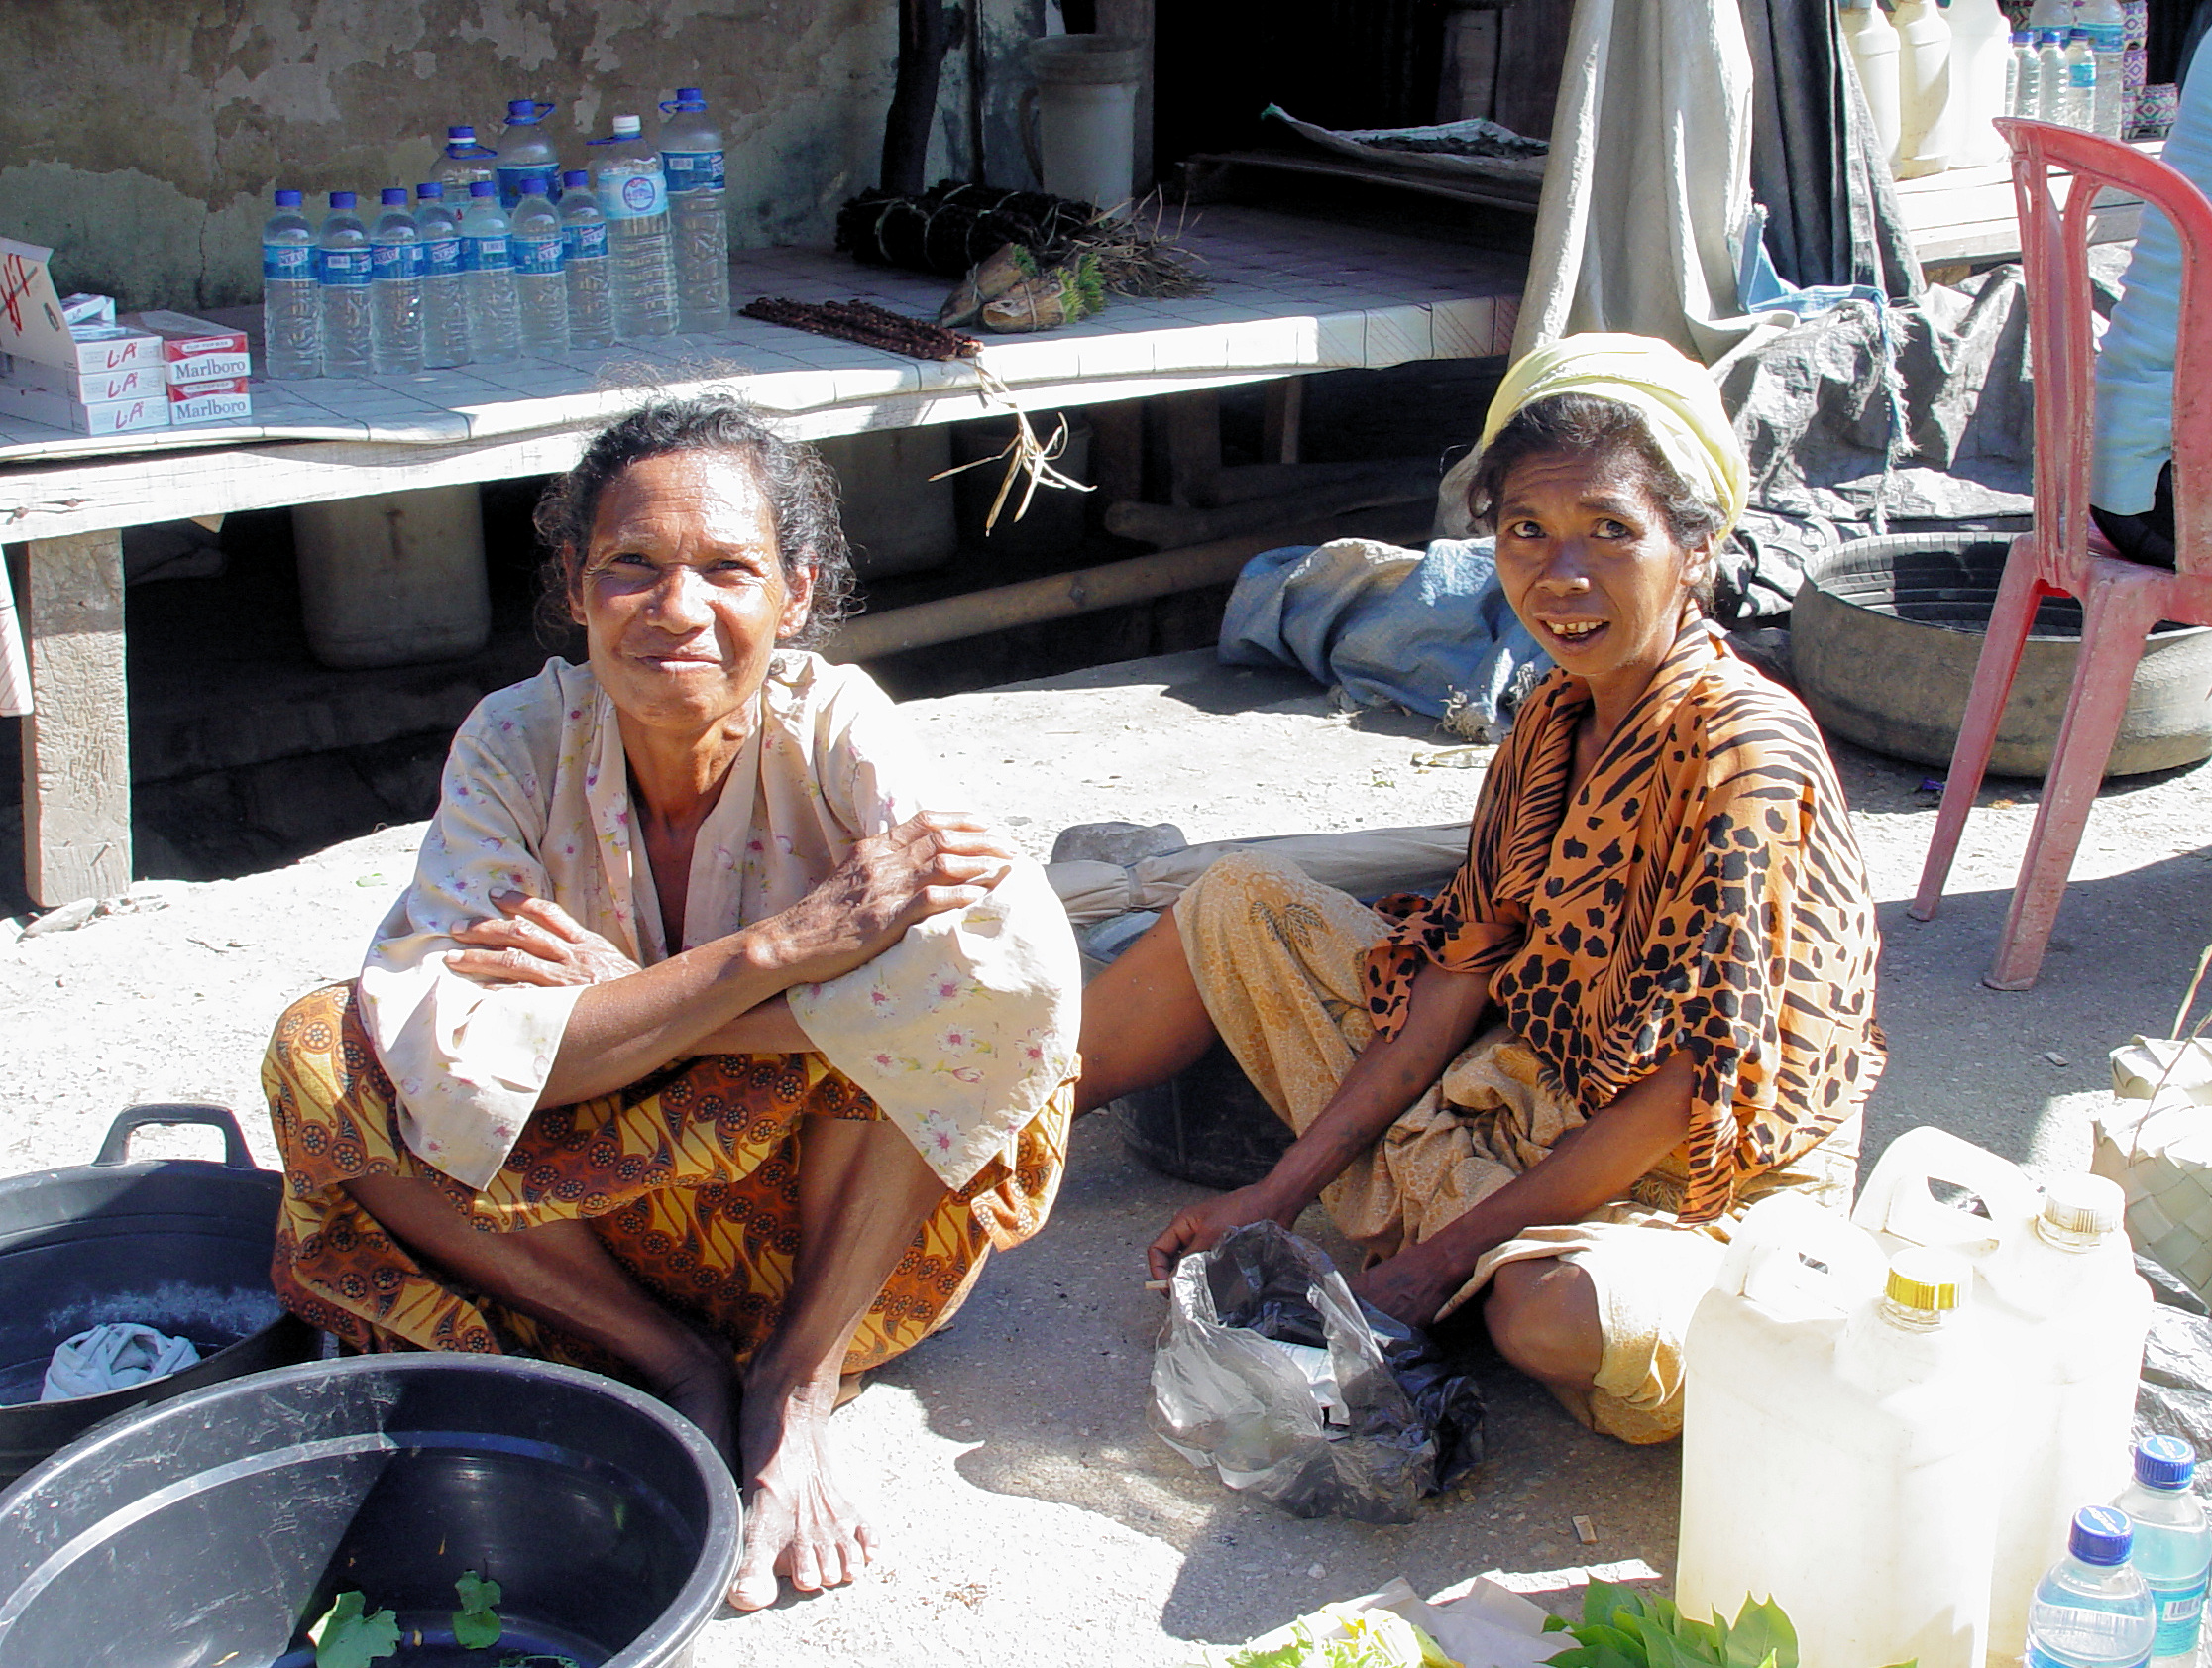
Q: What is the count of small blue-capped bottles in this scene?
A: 12